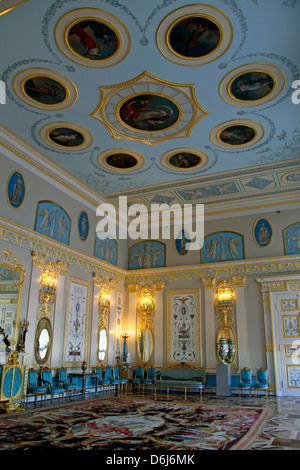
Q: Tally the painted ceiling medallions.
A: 9